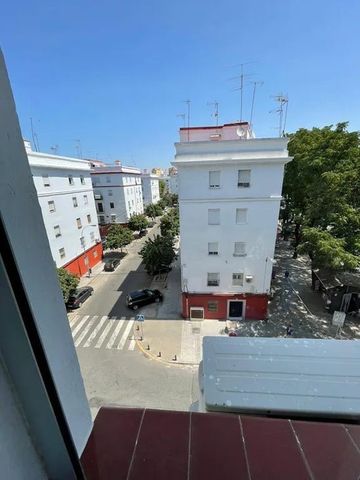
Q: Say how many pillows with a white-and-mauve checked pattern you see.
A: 0